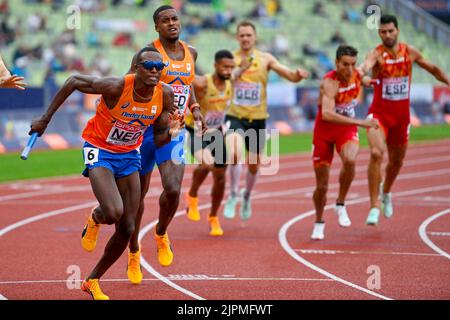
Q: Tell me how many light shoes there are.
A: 6